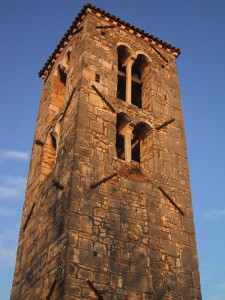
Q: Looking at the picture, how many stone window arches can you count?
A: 8